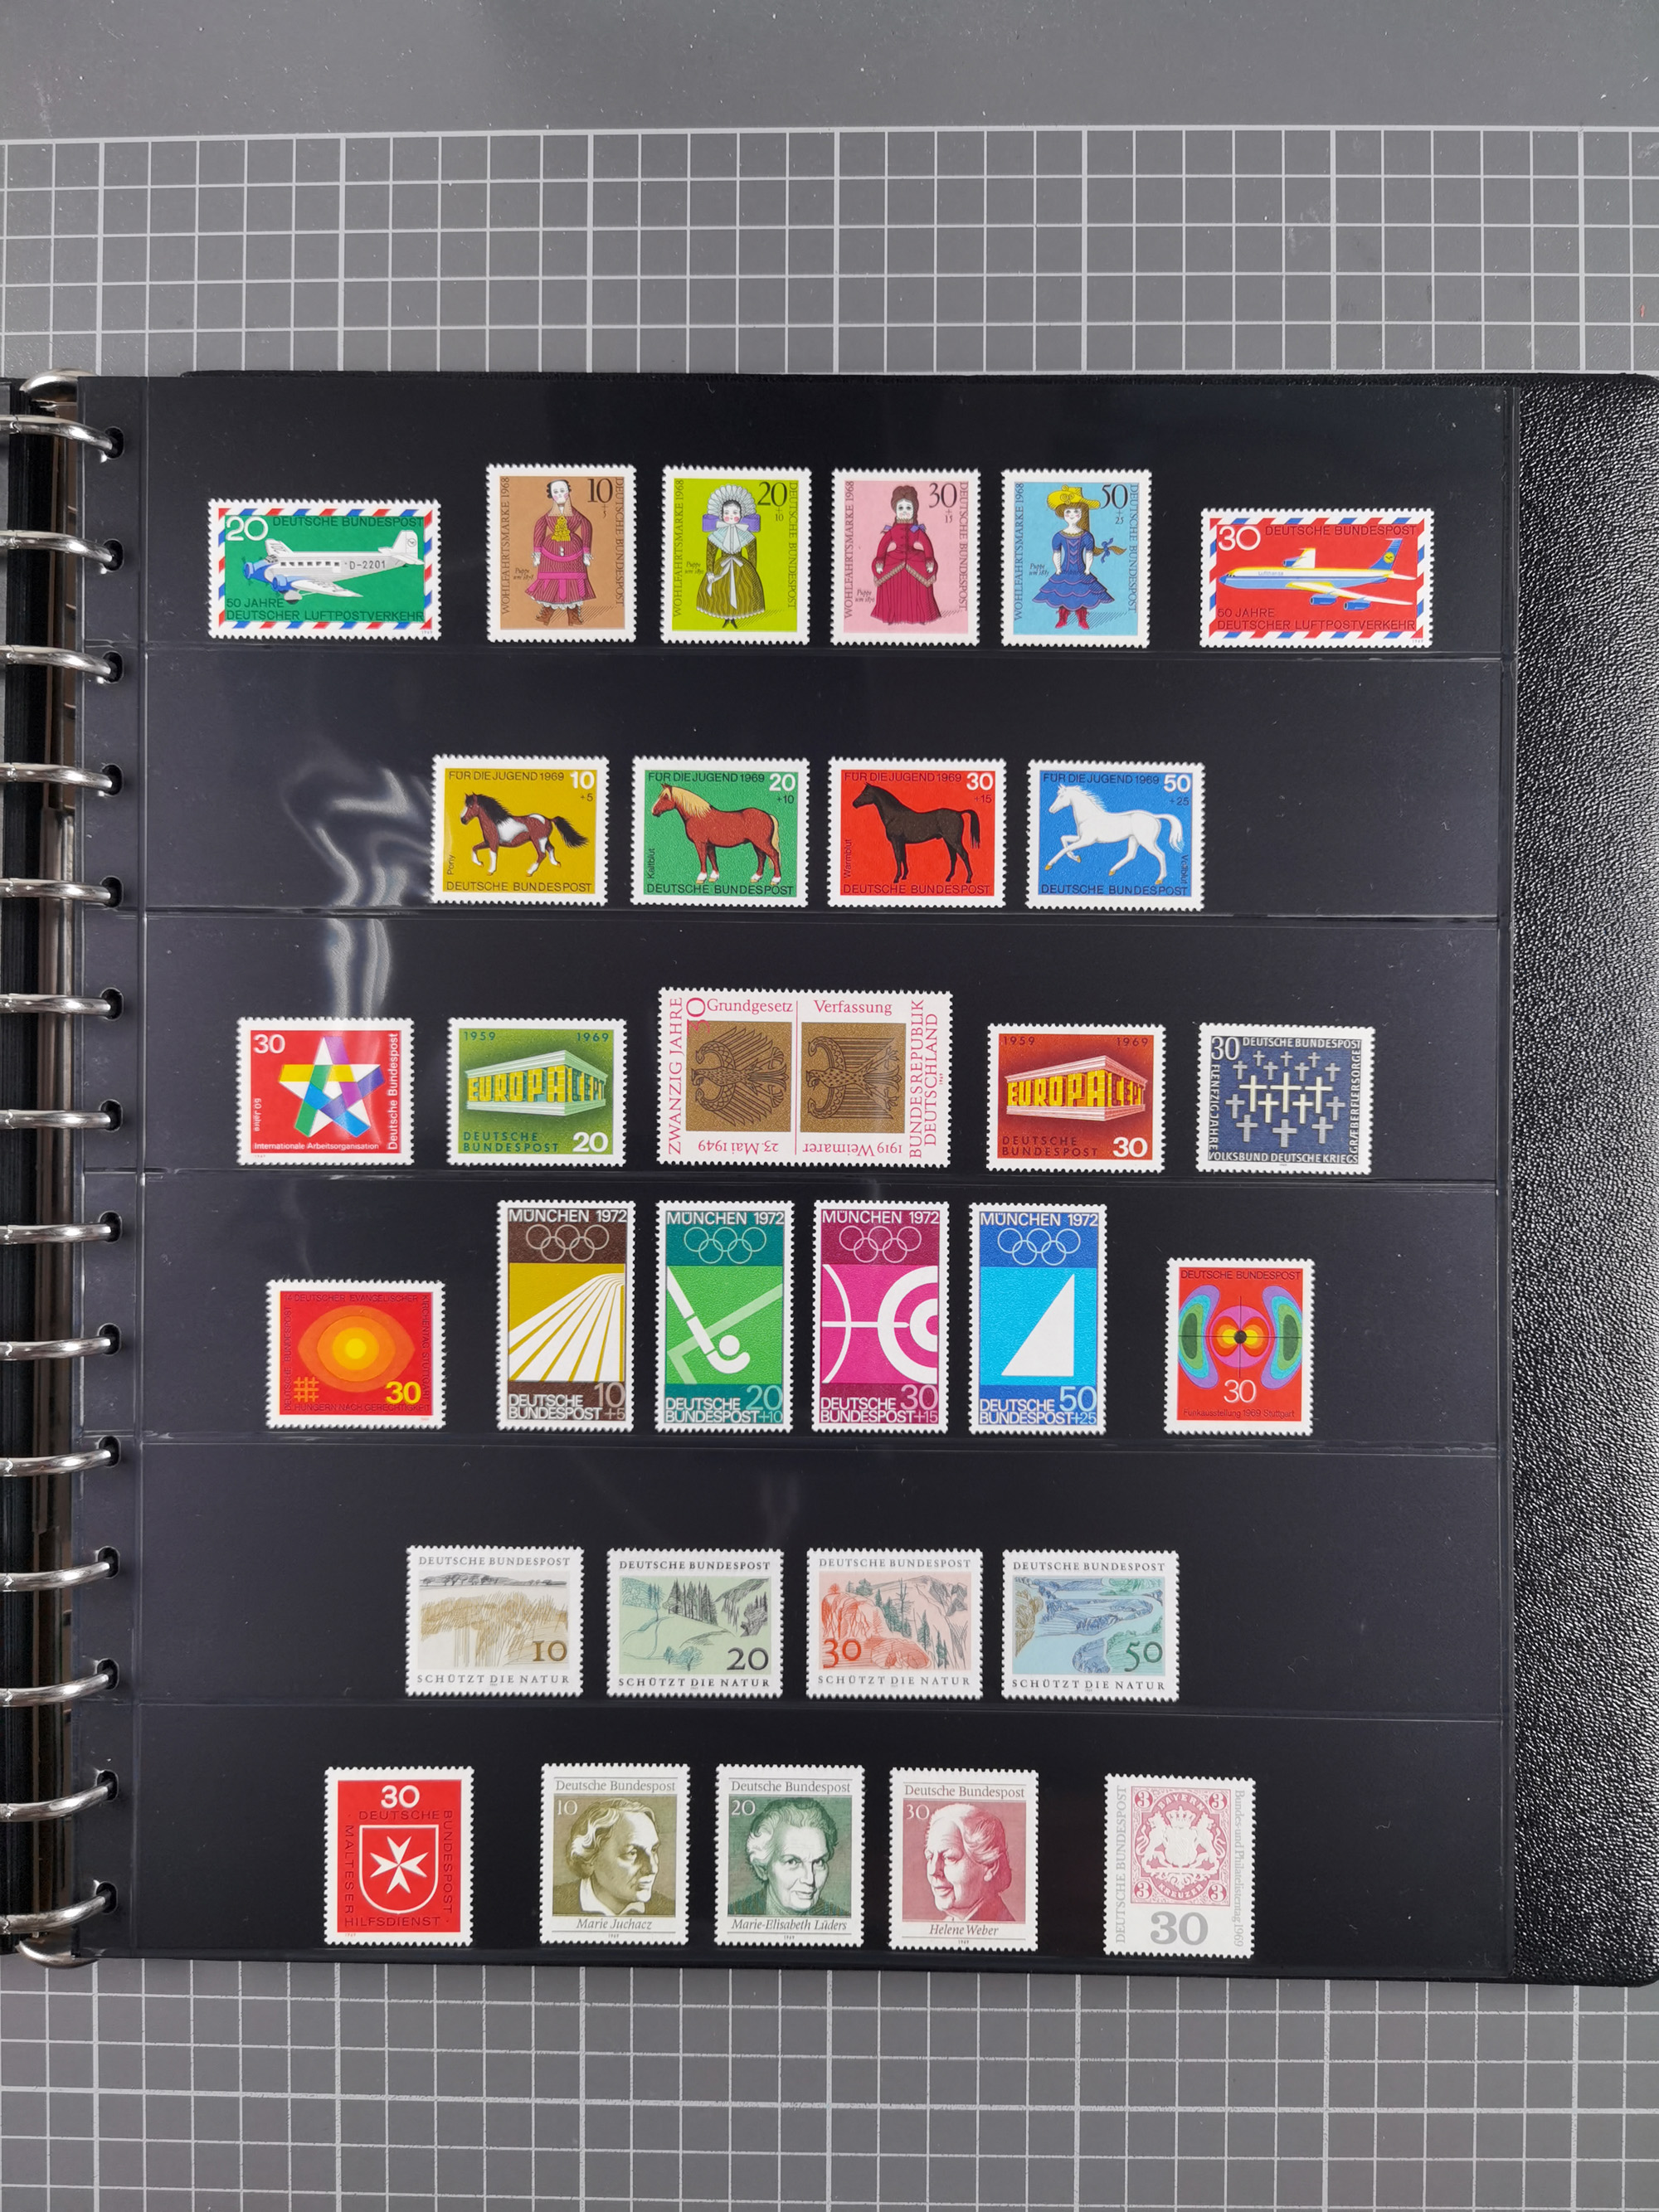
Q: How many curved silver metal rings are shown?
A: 14